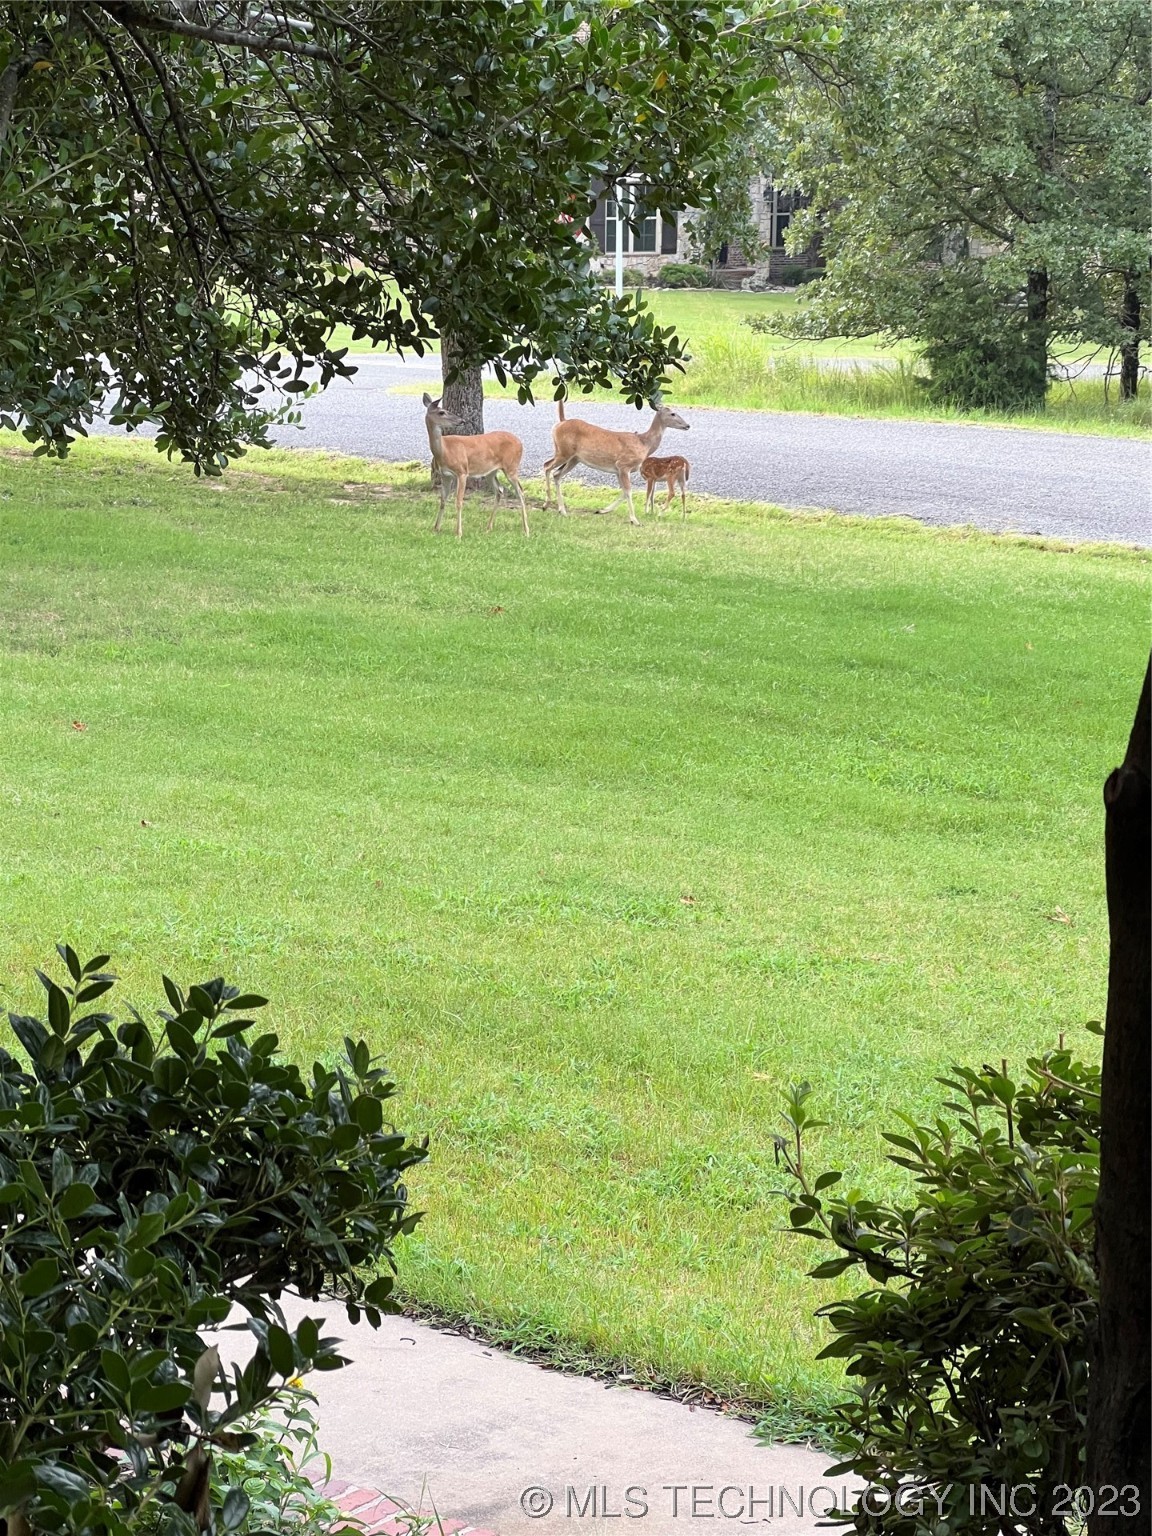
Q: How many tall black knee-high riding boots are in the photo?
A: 0